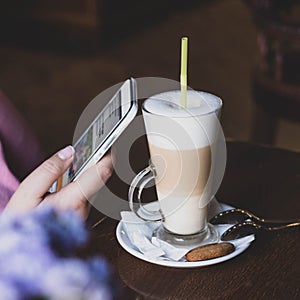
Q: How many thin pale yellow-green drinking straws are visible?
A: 1